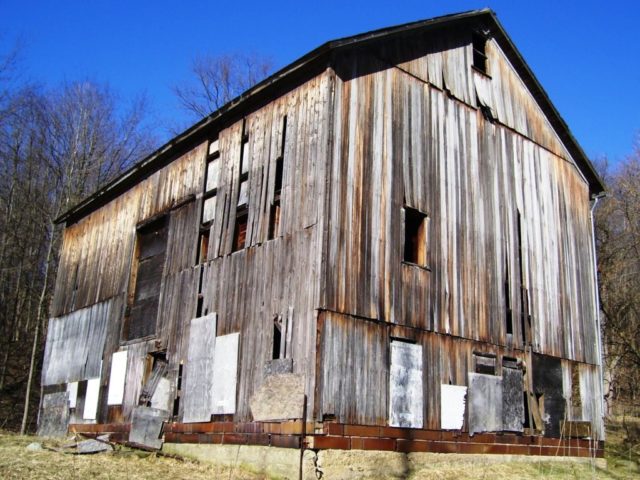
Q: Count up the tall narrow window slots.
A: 3